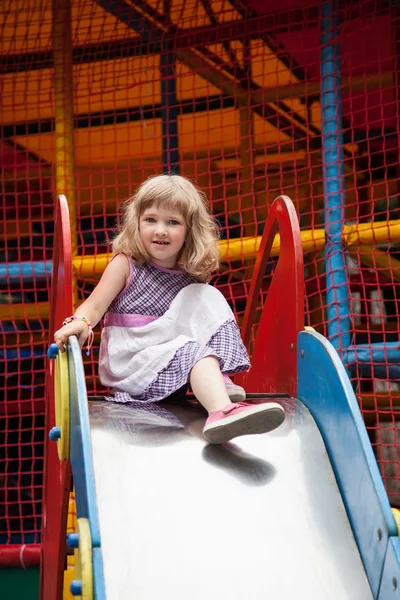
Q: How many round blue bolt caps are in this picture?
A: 4